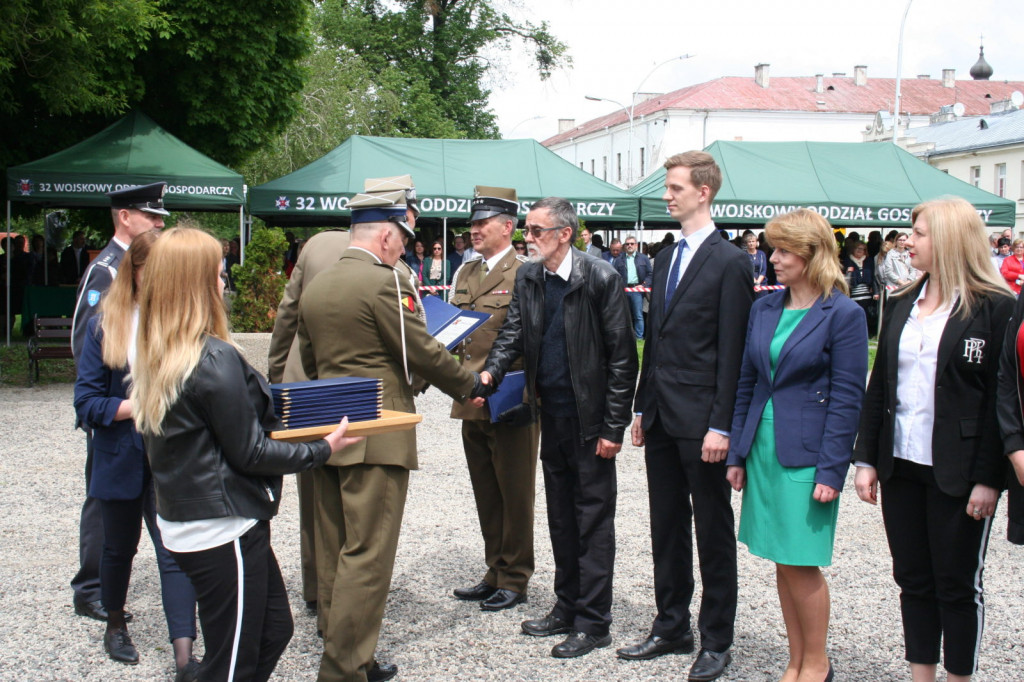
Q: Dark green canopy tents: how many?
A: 3